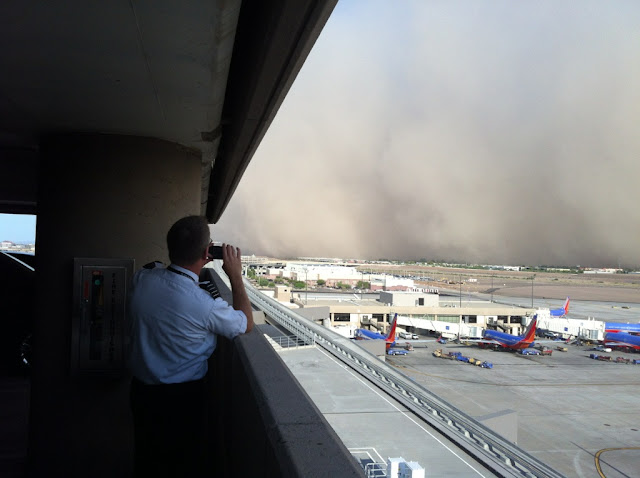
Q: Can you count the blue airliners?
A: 5